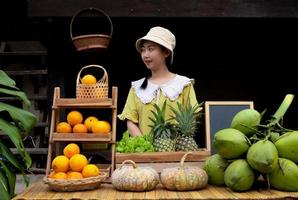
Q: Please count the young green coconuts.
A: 7